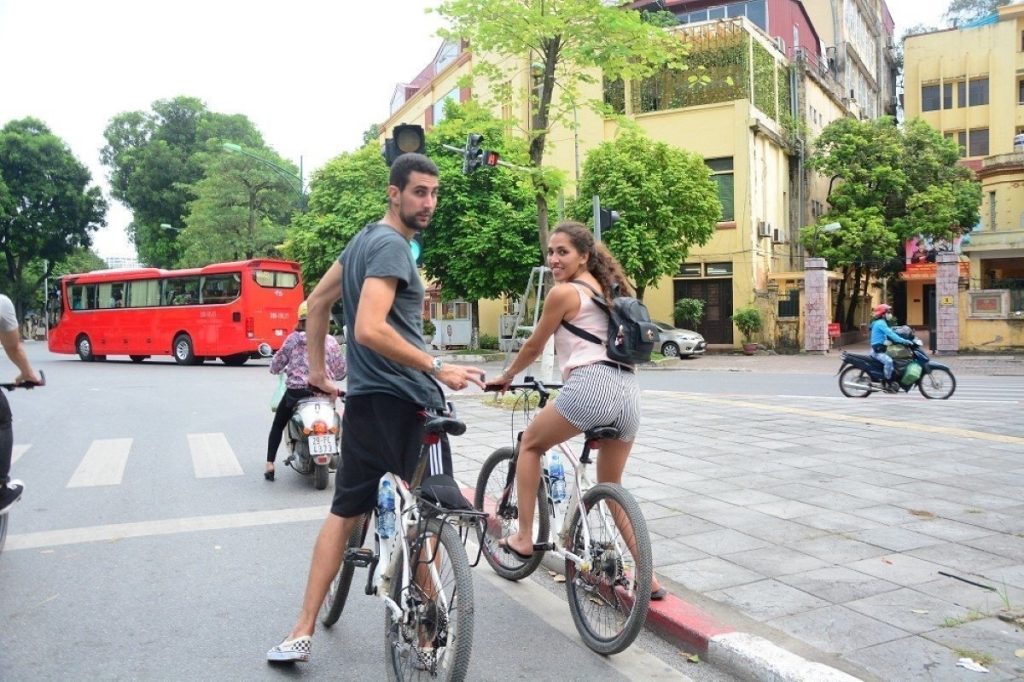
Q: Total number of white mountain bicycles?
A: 2